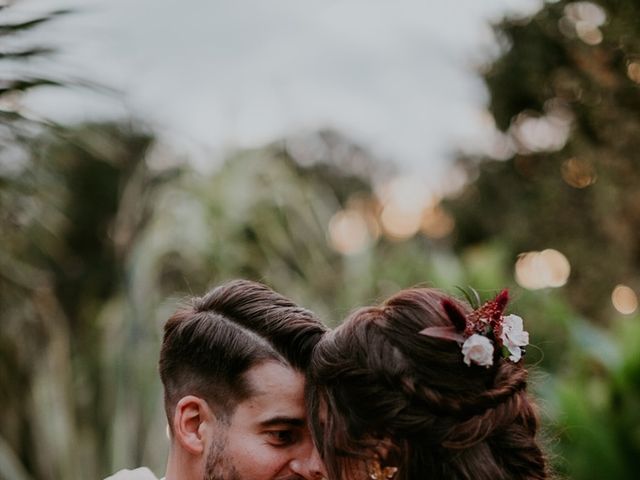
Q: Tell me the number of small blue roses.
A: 0